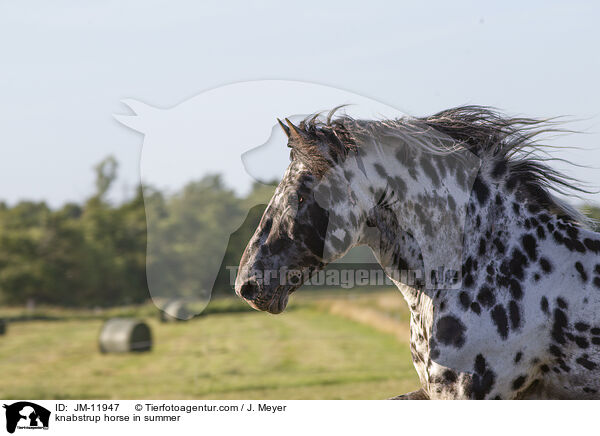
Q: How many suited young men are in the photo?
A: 0